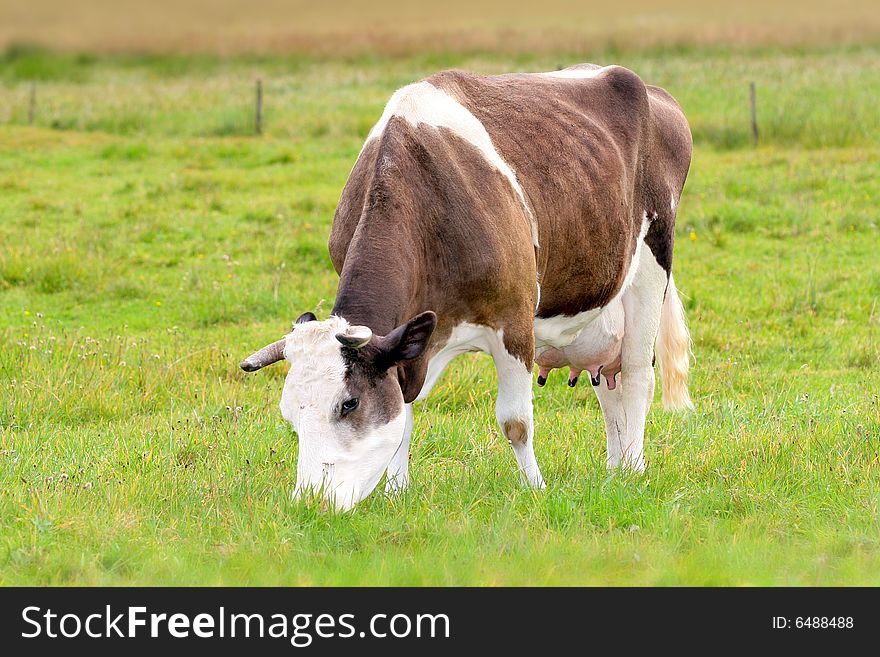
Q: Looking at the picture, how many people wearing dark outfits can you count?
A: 0